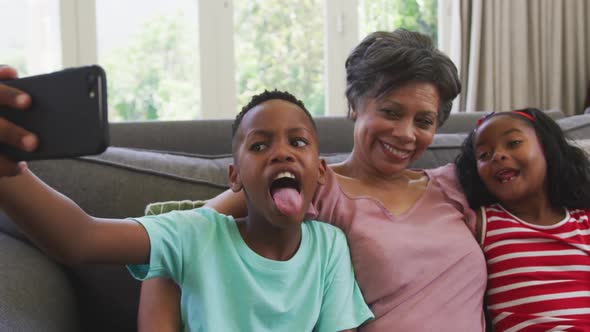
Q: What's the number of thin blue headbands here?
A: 0